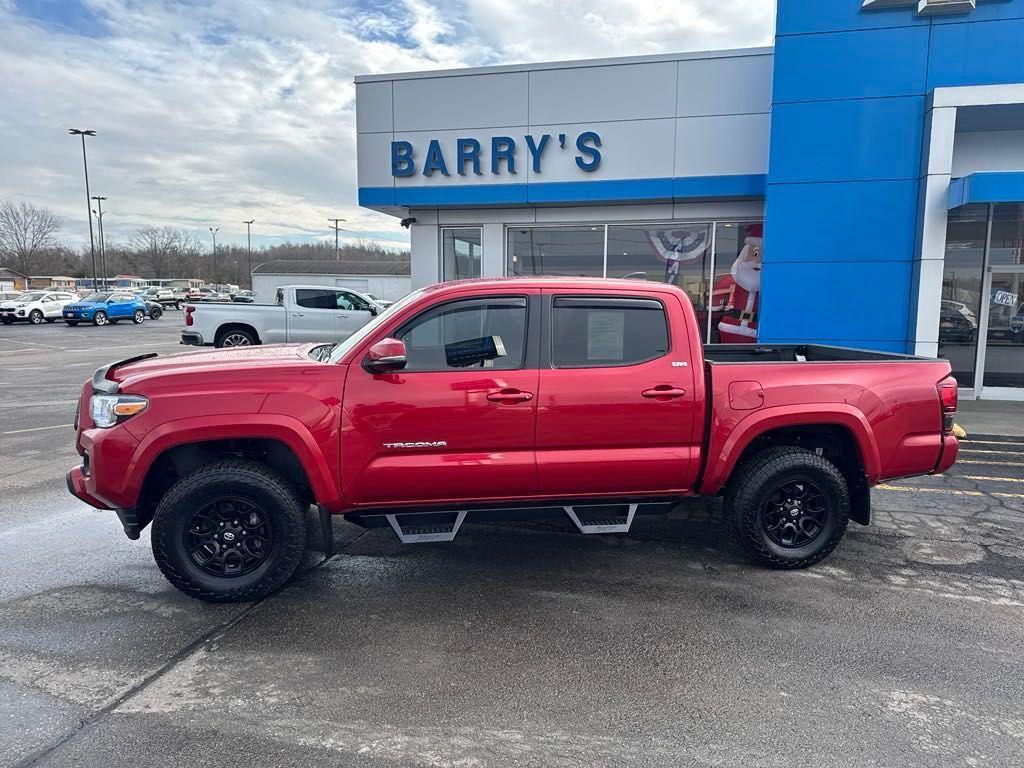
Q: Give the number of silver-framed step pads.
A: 2